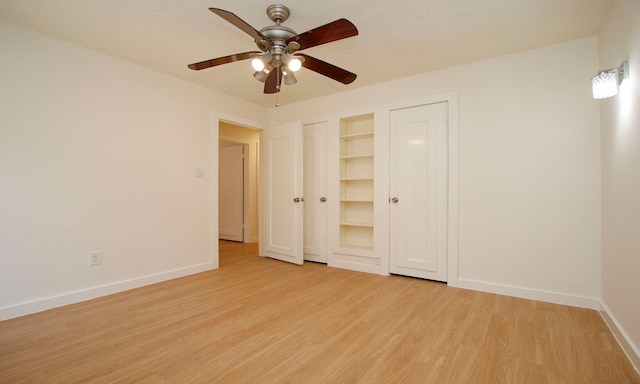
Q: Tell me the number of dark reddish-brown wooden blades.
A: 5